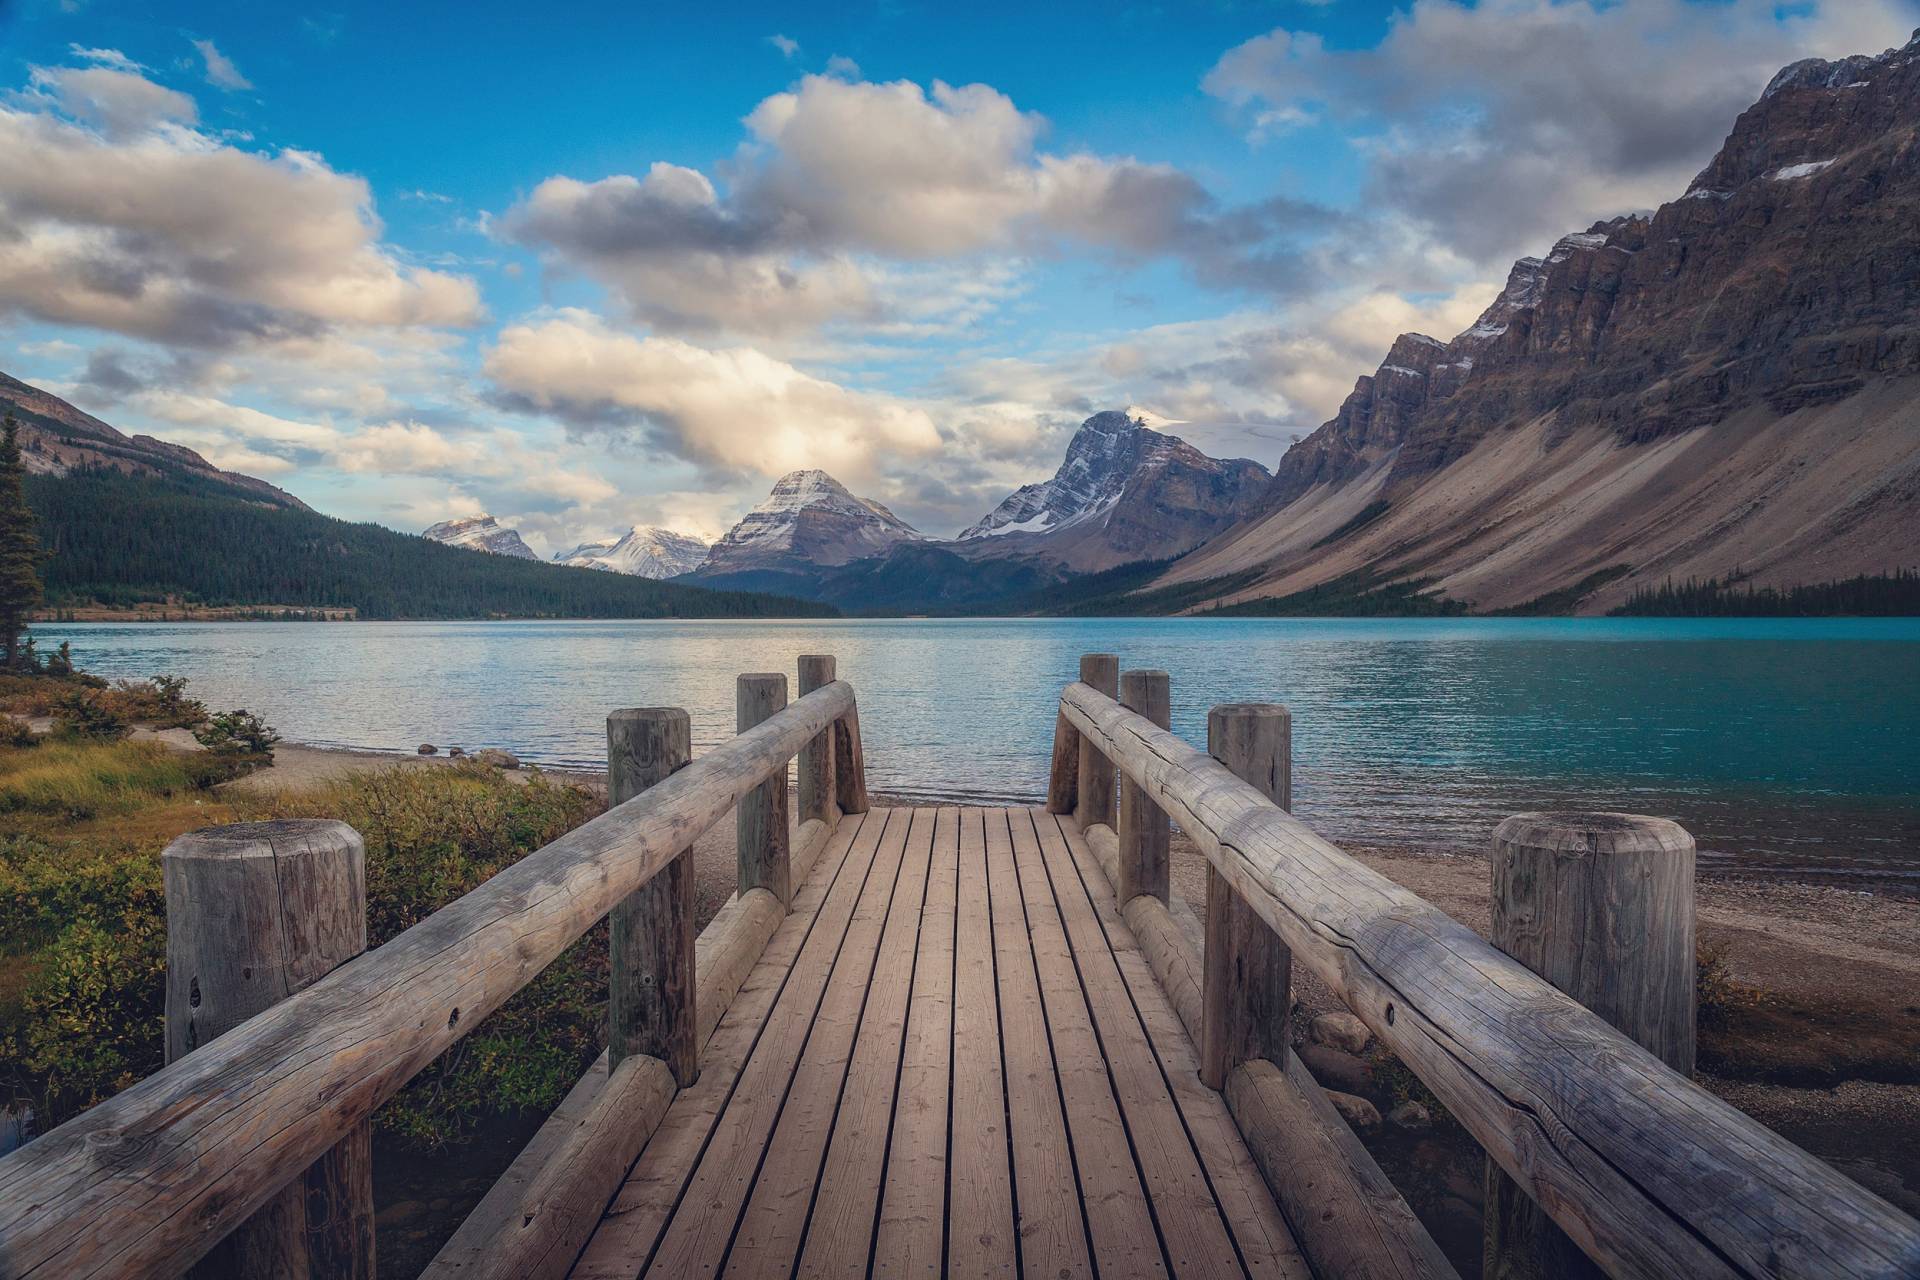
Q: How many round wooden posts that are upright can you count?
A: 8